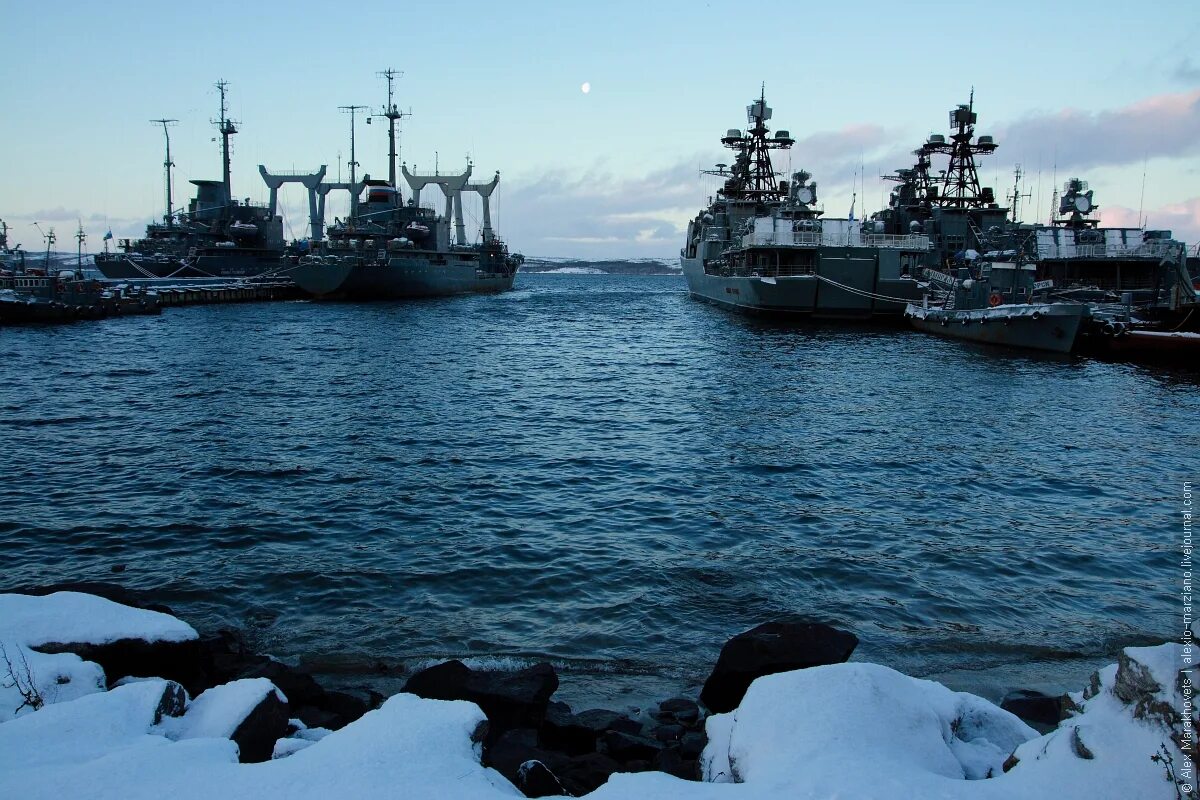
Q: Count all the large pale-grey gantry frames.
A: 4